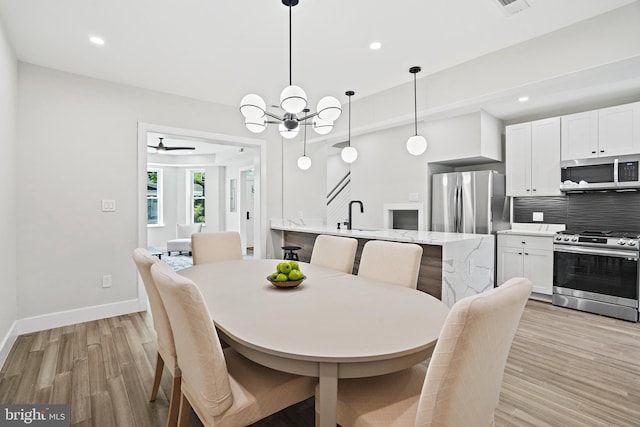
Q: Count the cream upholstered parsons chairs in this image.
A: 6